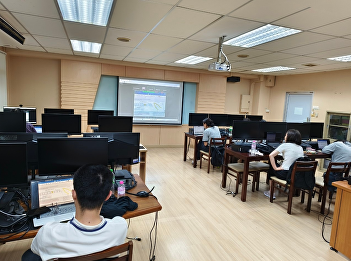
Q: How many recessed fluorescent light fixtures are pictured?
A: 6